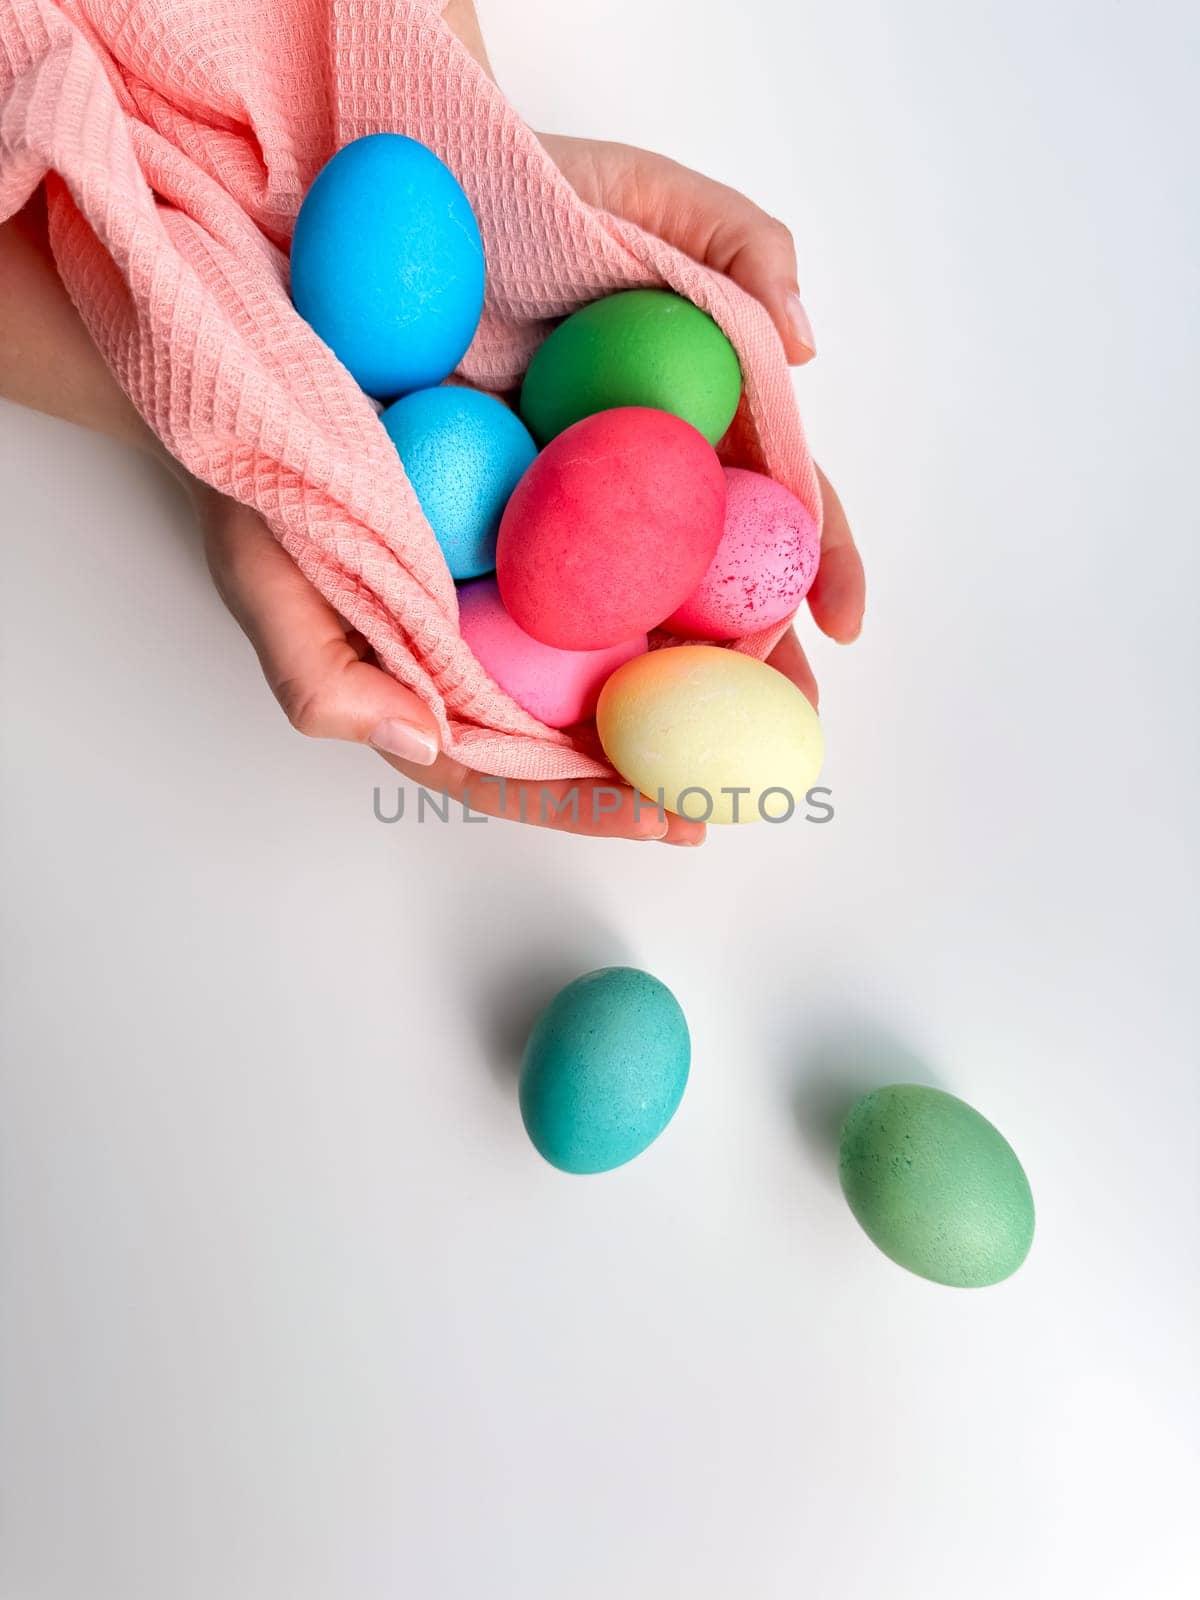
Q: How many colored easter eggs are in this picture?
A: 9